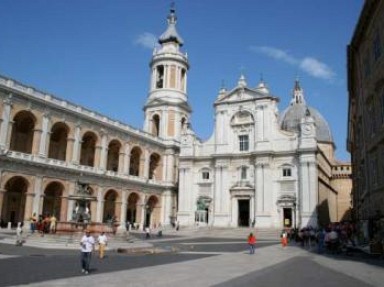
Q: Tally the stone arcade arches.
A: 12